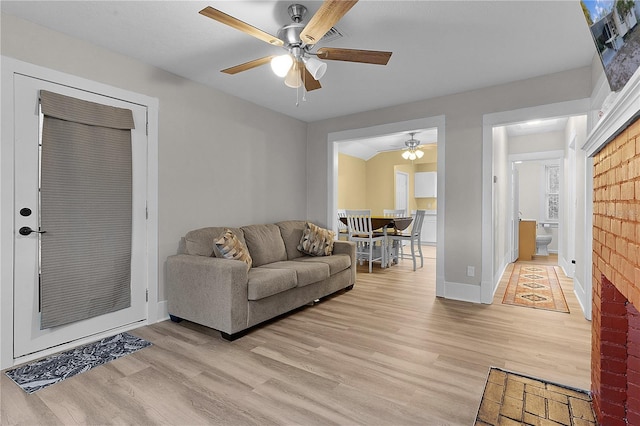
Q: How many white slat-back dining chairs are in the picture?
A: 4